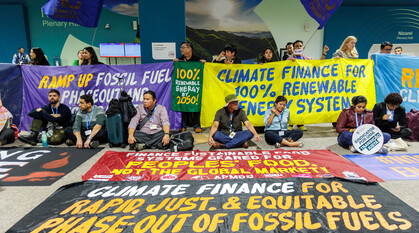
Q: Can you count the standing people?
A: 12